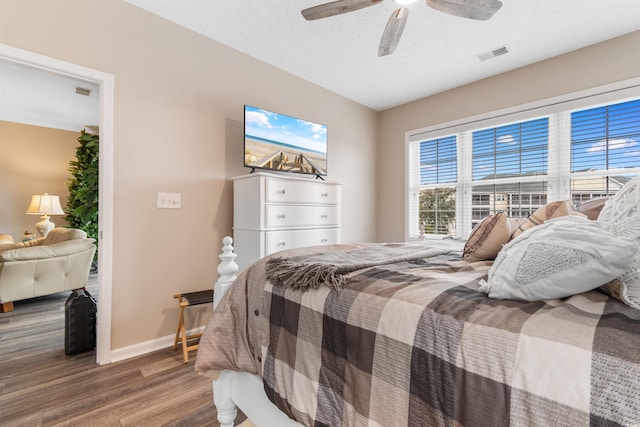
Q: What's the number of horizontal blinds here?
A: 3